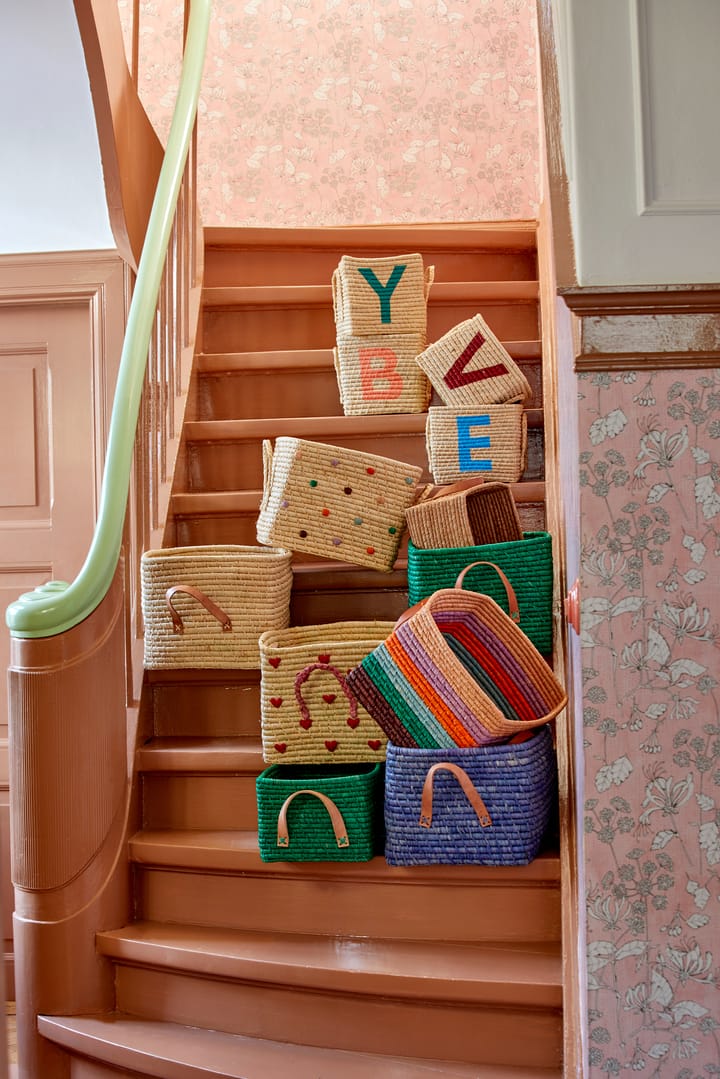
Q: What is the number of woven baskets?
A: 12